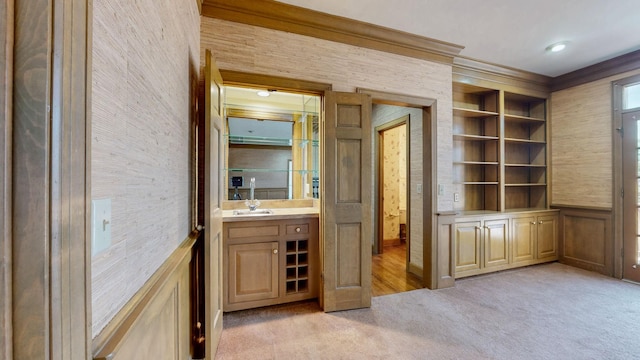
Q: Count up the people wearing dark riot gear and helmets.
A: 0